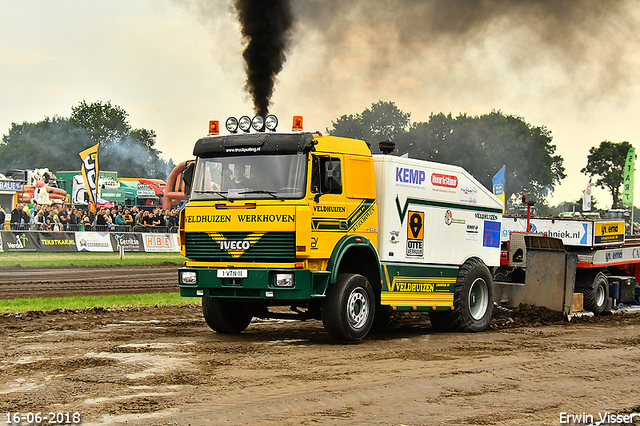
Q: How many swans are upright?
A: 0